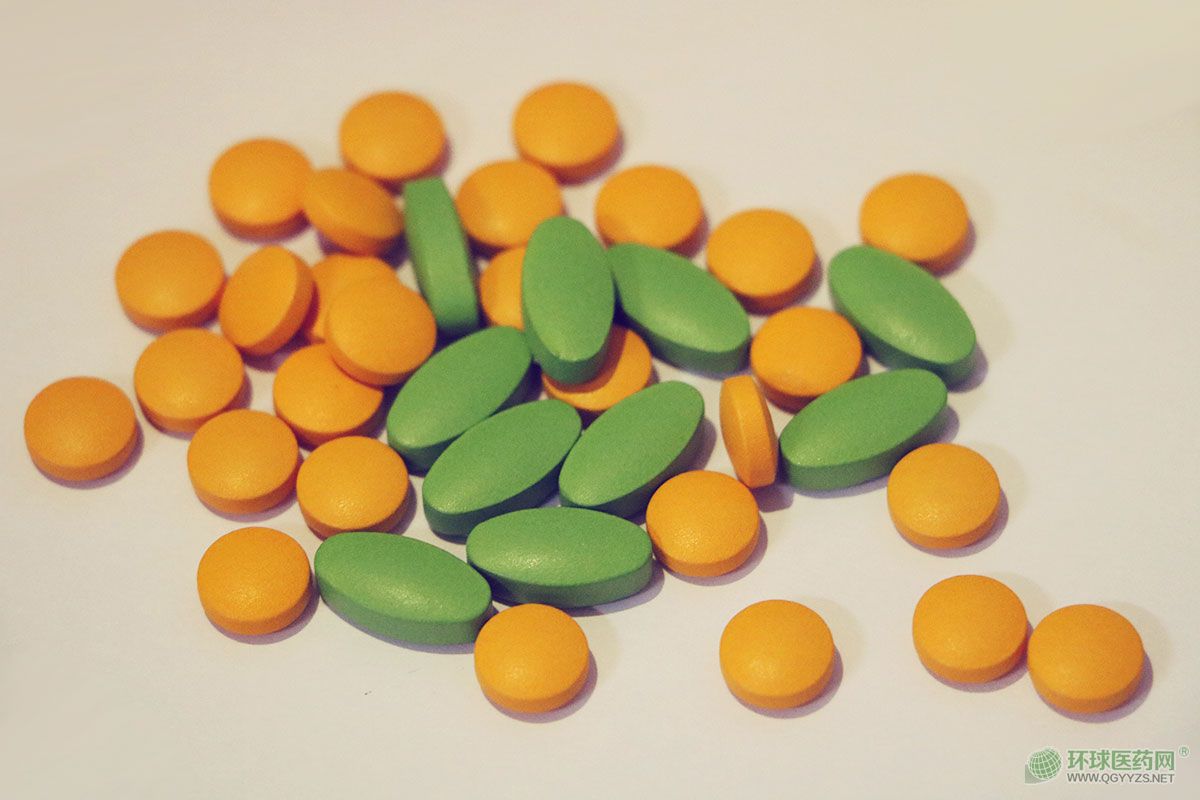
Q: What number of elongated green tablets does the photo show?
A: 10